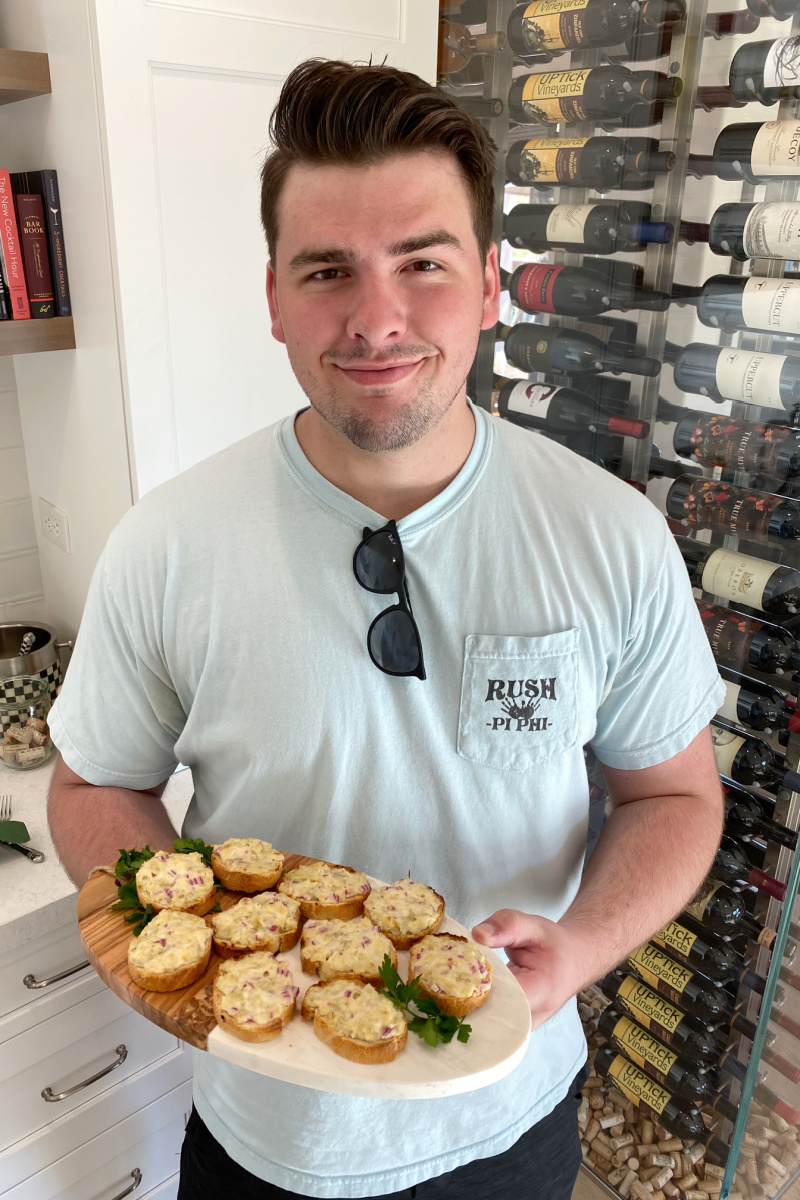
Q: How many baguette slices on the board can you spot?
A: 10